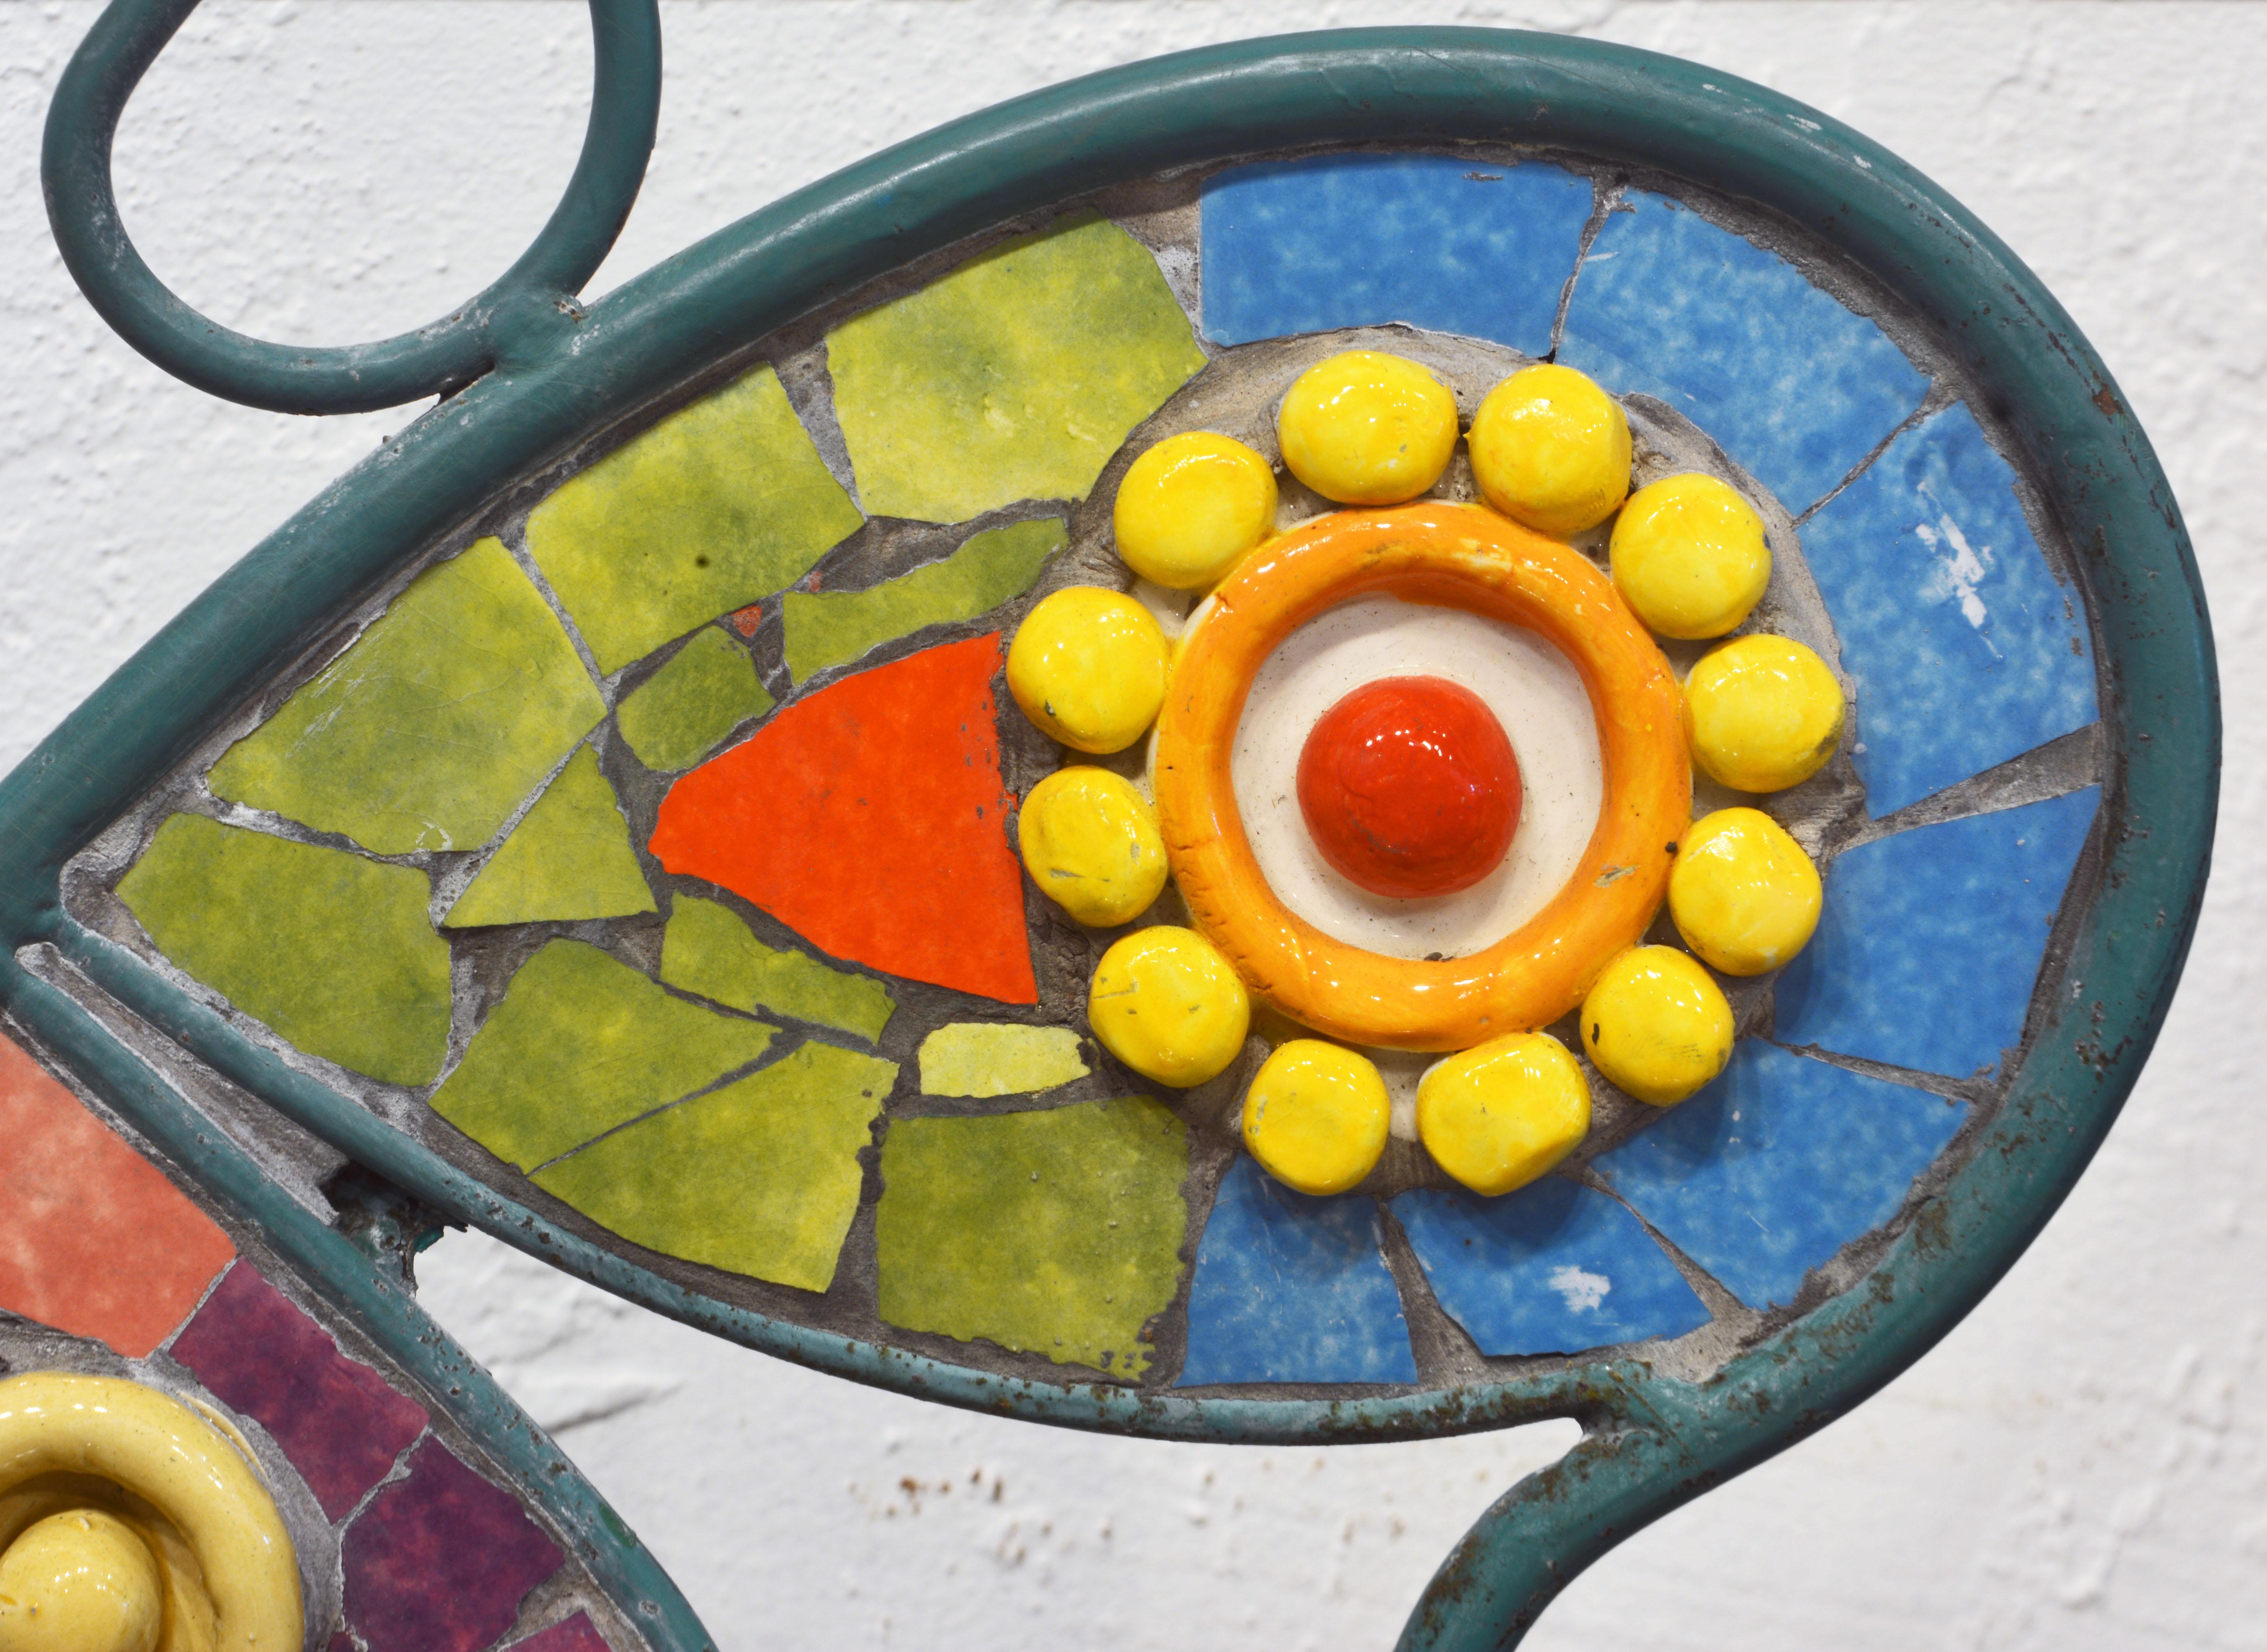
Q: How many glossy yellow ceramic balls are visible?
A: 12